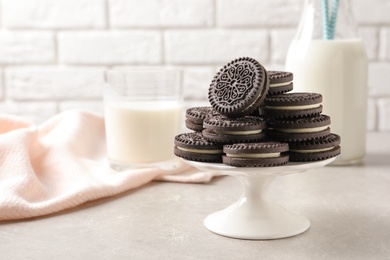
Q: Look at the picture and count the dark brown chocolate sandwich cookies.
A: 9